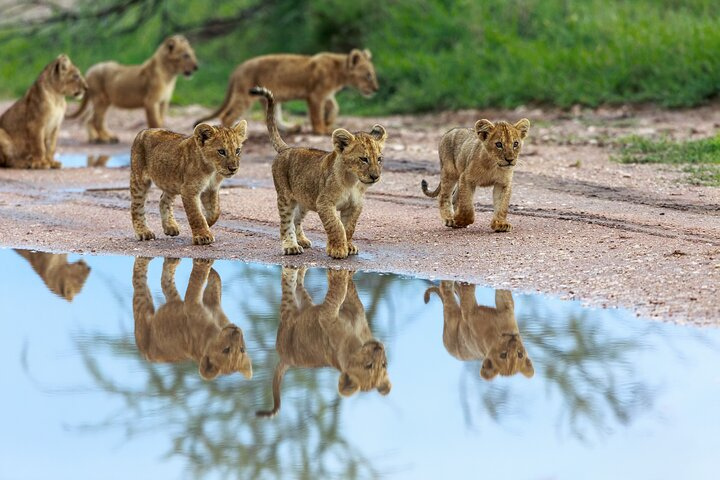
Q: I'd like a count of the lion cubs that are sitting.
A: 1